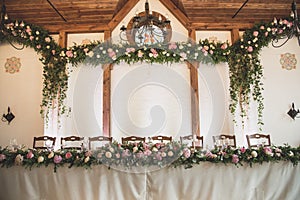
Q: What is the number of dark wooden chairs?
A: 8